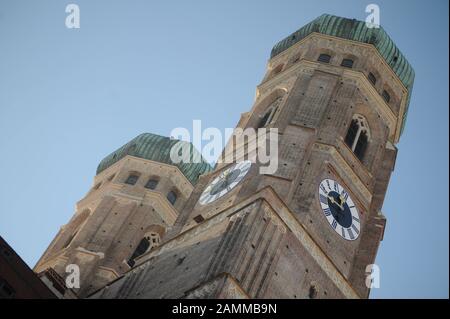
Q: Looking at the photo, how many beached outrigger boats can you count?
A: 0